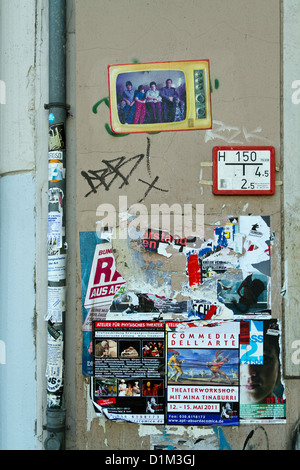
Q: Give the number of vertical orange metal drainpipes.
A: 0